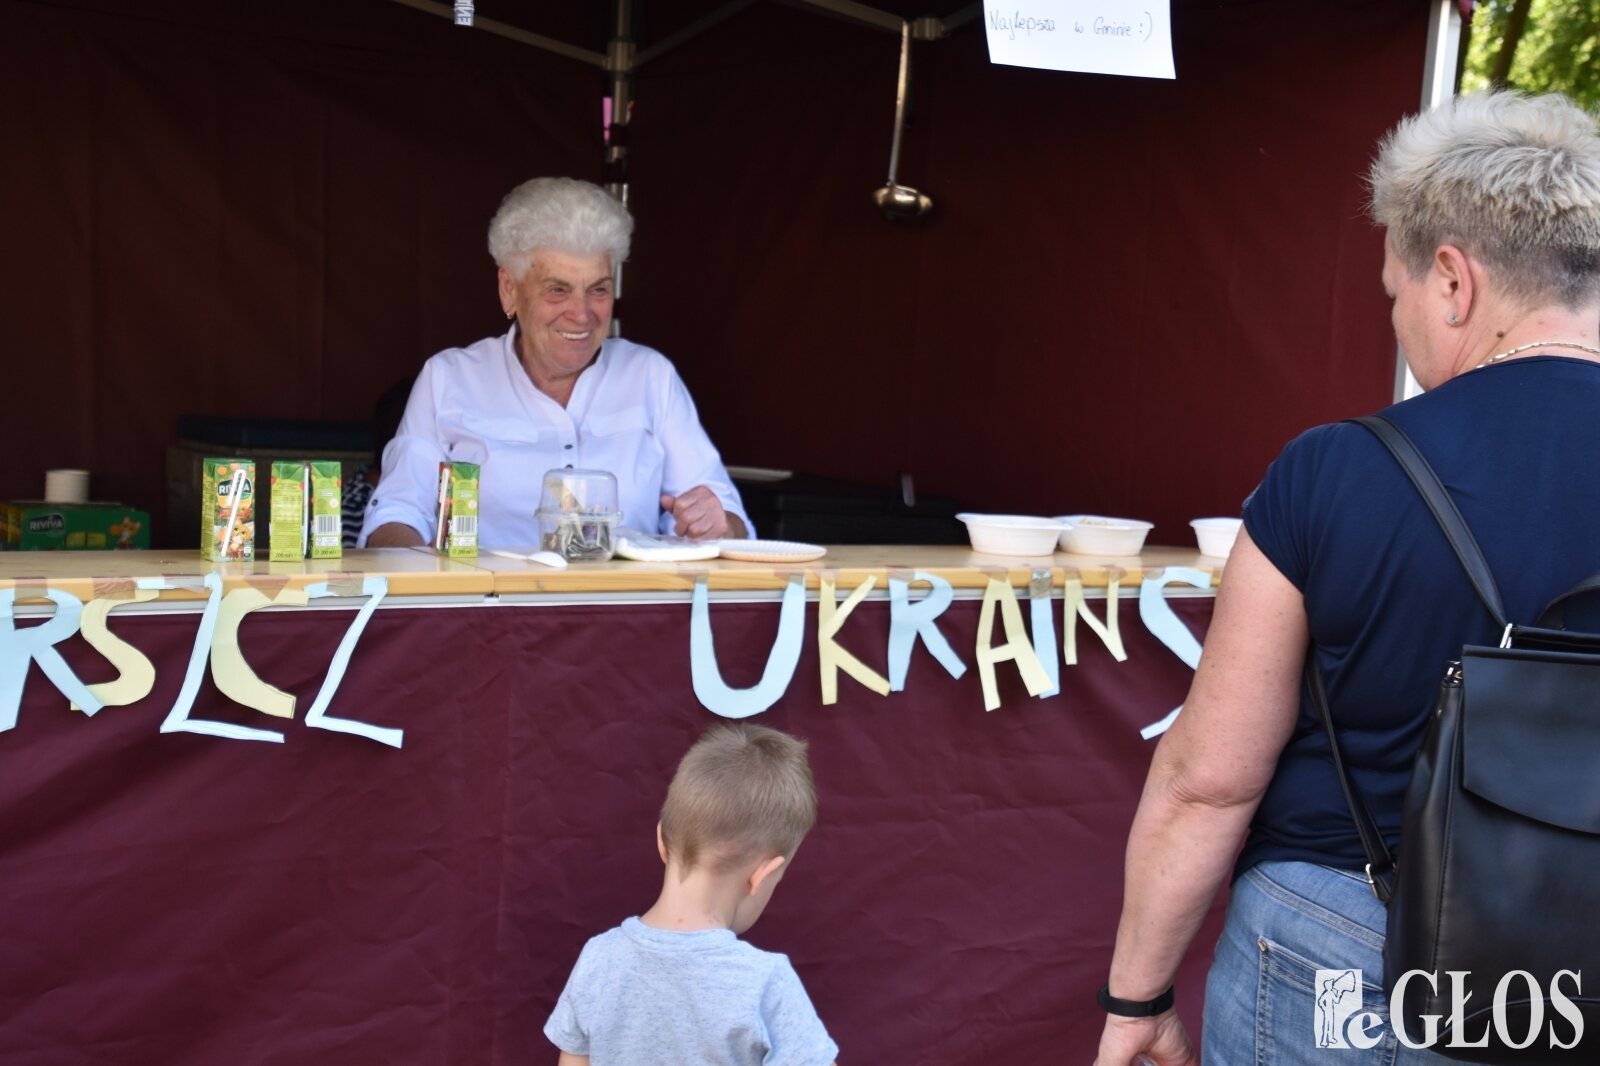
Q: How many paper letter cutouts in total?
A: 12